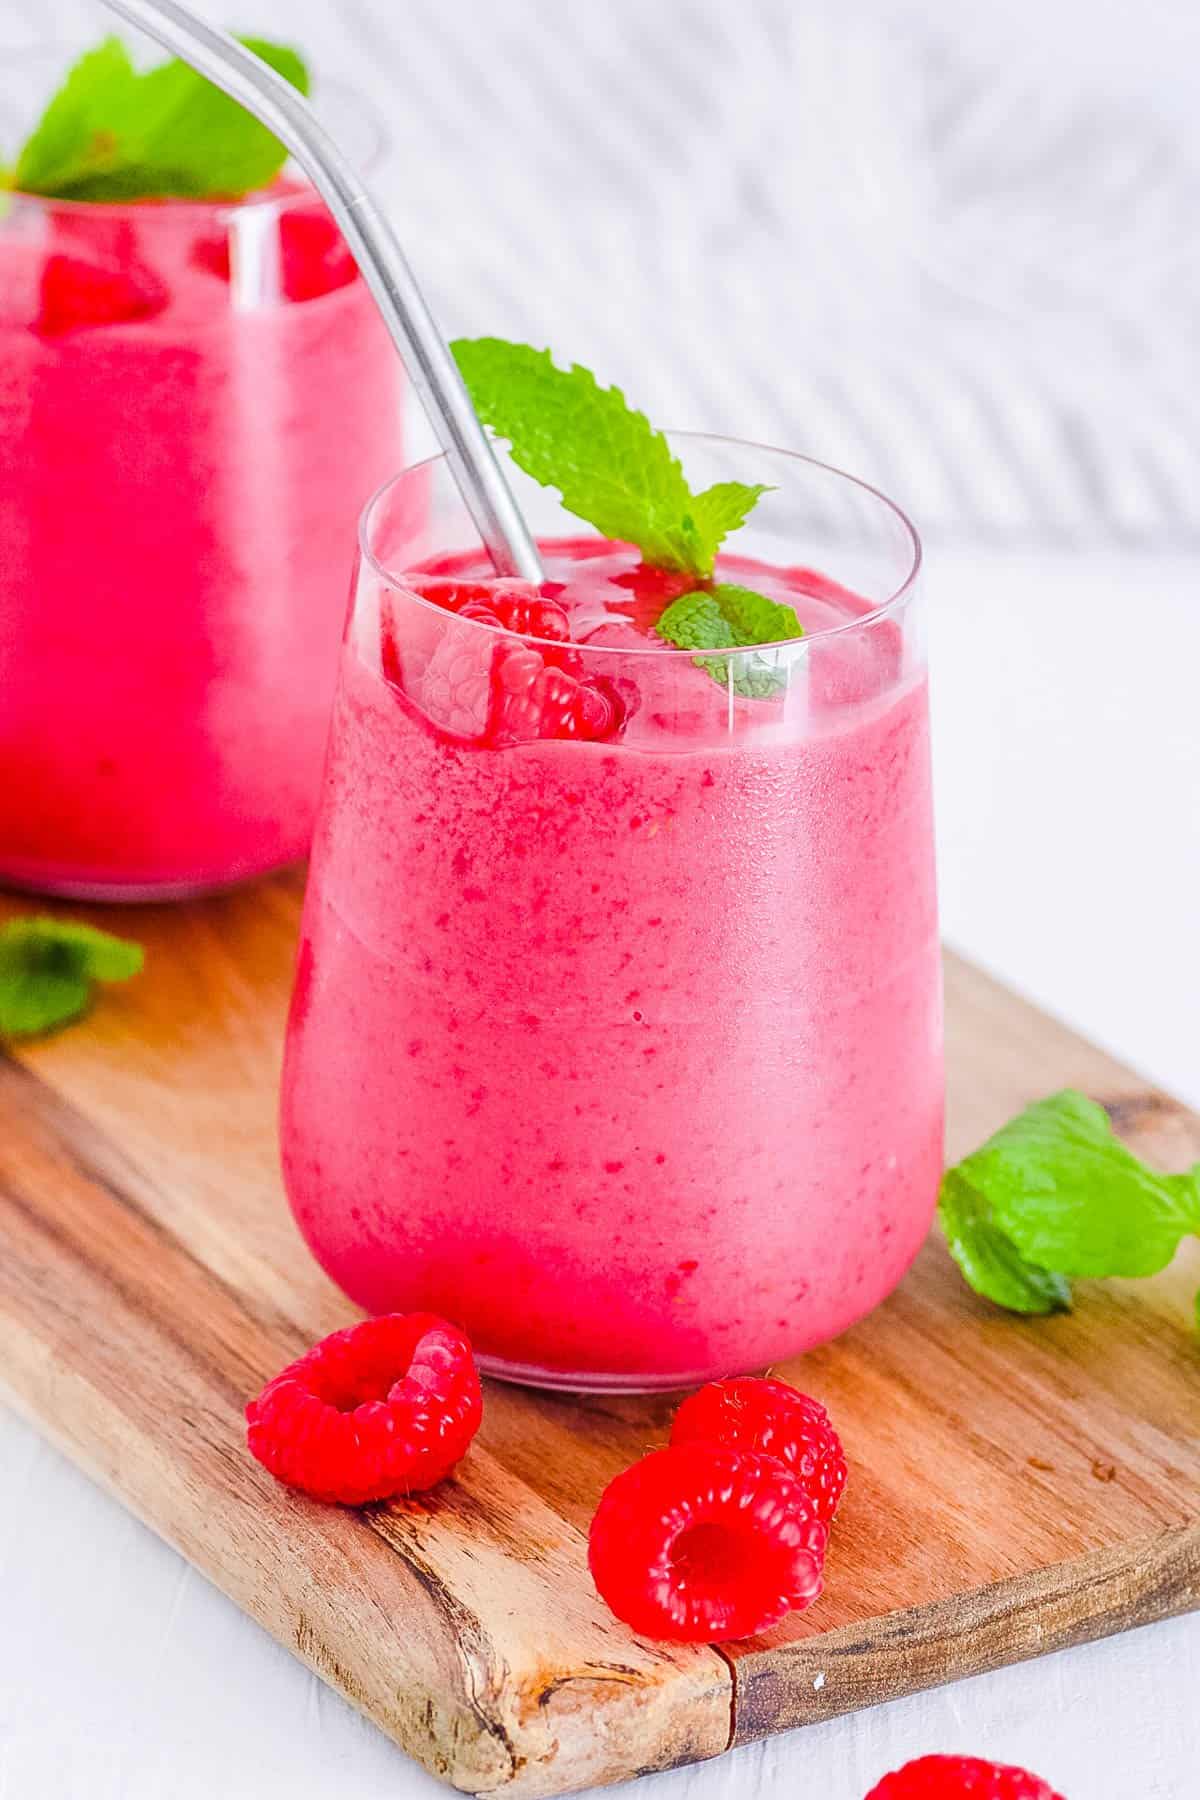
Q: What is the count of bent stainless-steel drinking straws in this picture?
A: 1